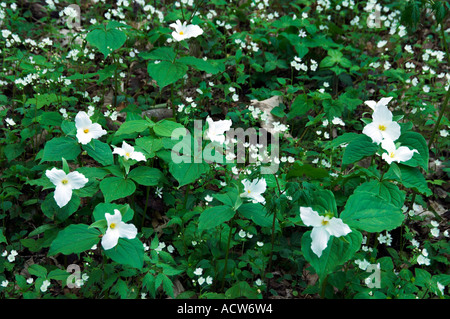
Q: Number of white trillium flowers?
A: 11